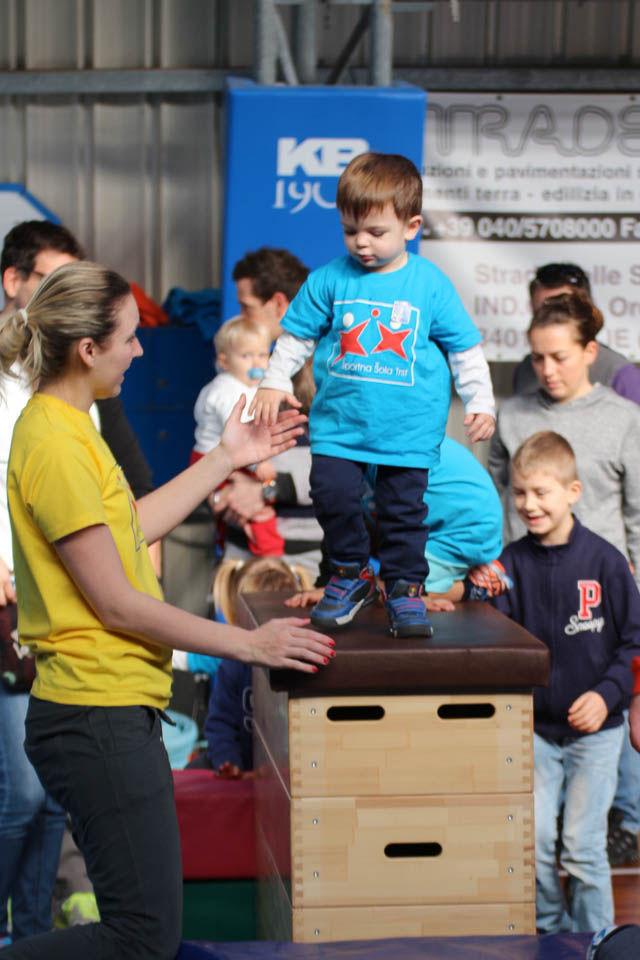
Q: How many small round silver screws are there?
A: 10